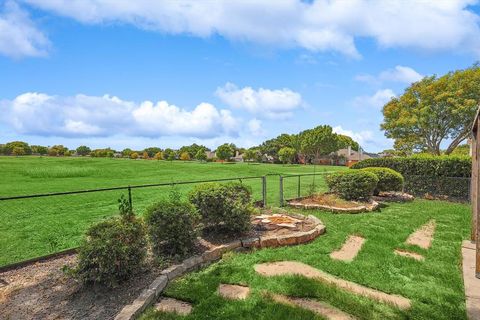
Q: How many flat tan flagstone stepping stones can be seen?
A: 7